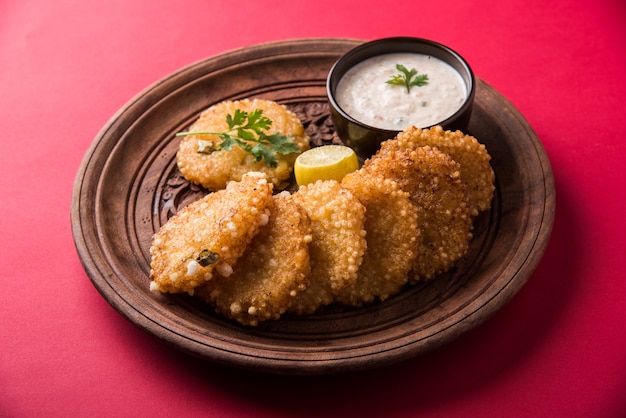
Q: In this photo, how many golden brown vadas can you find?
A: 7